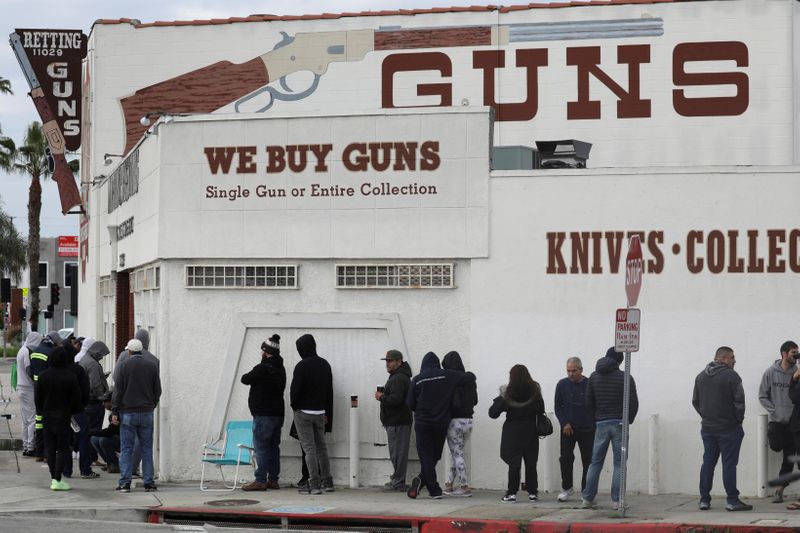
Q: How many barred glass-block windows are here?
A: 2